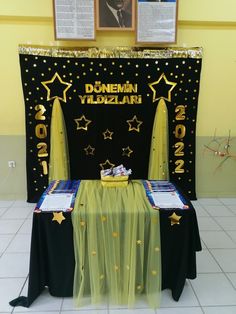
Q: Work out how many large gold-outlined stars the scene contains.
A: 2